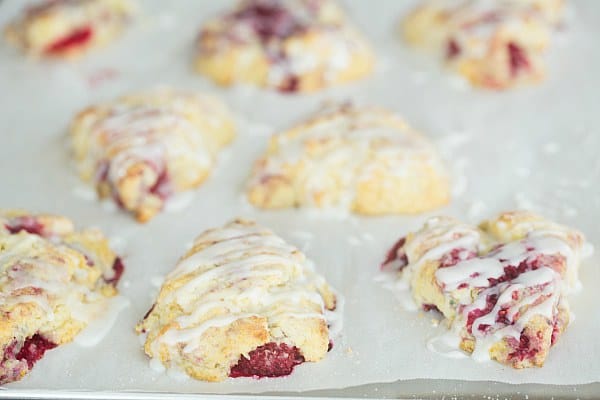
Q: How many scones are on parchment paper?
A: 8